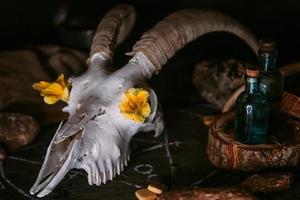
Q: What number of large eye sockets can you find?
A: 2